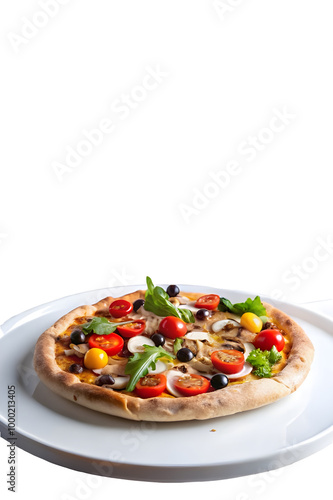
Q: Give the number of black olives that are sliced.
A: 0